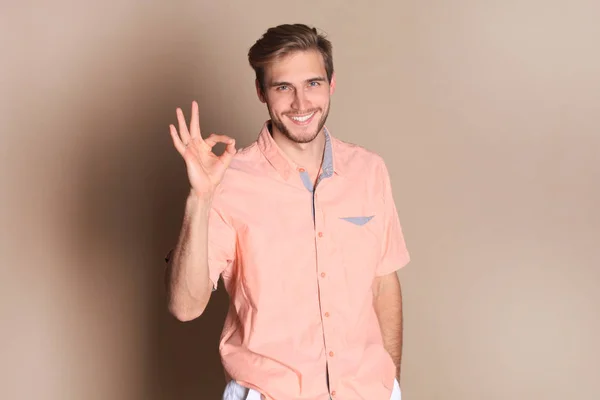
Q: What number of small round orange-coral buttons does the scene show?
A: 6